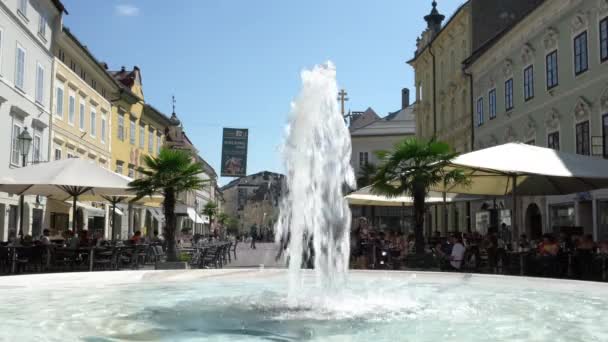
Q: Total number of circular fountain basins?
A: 1